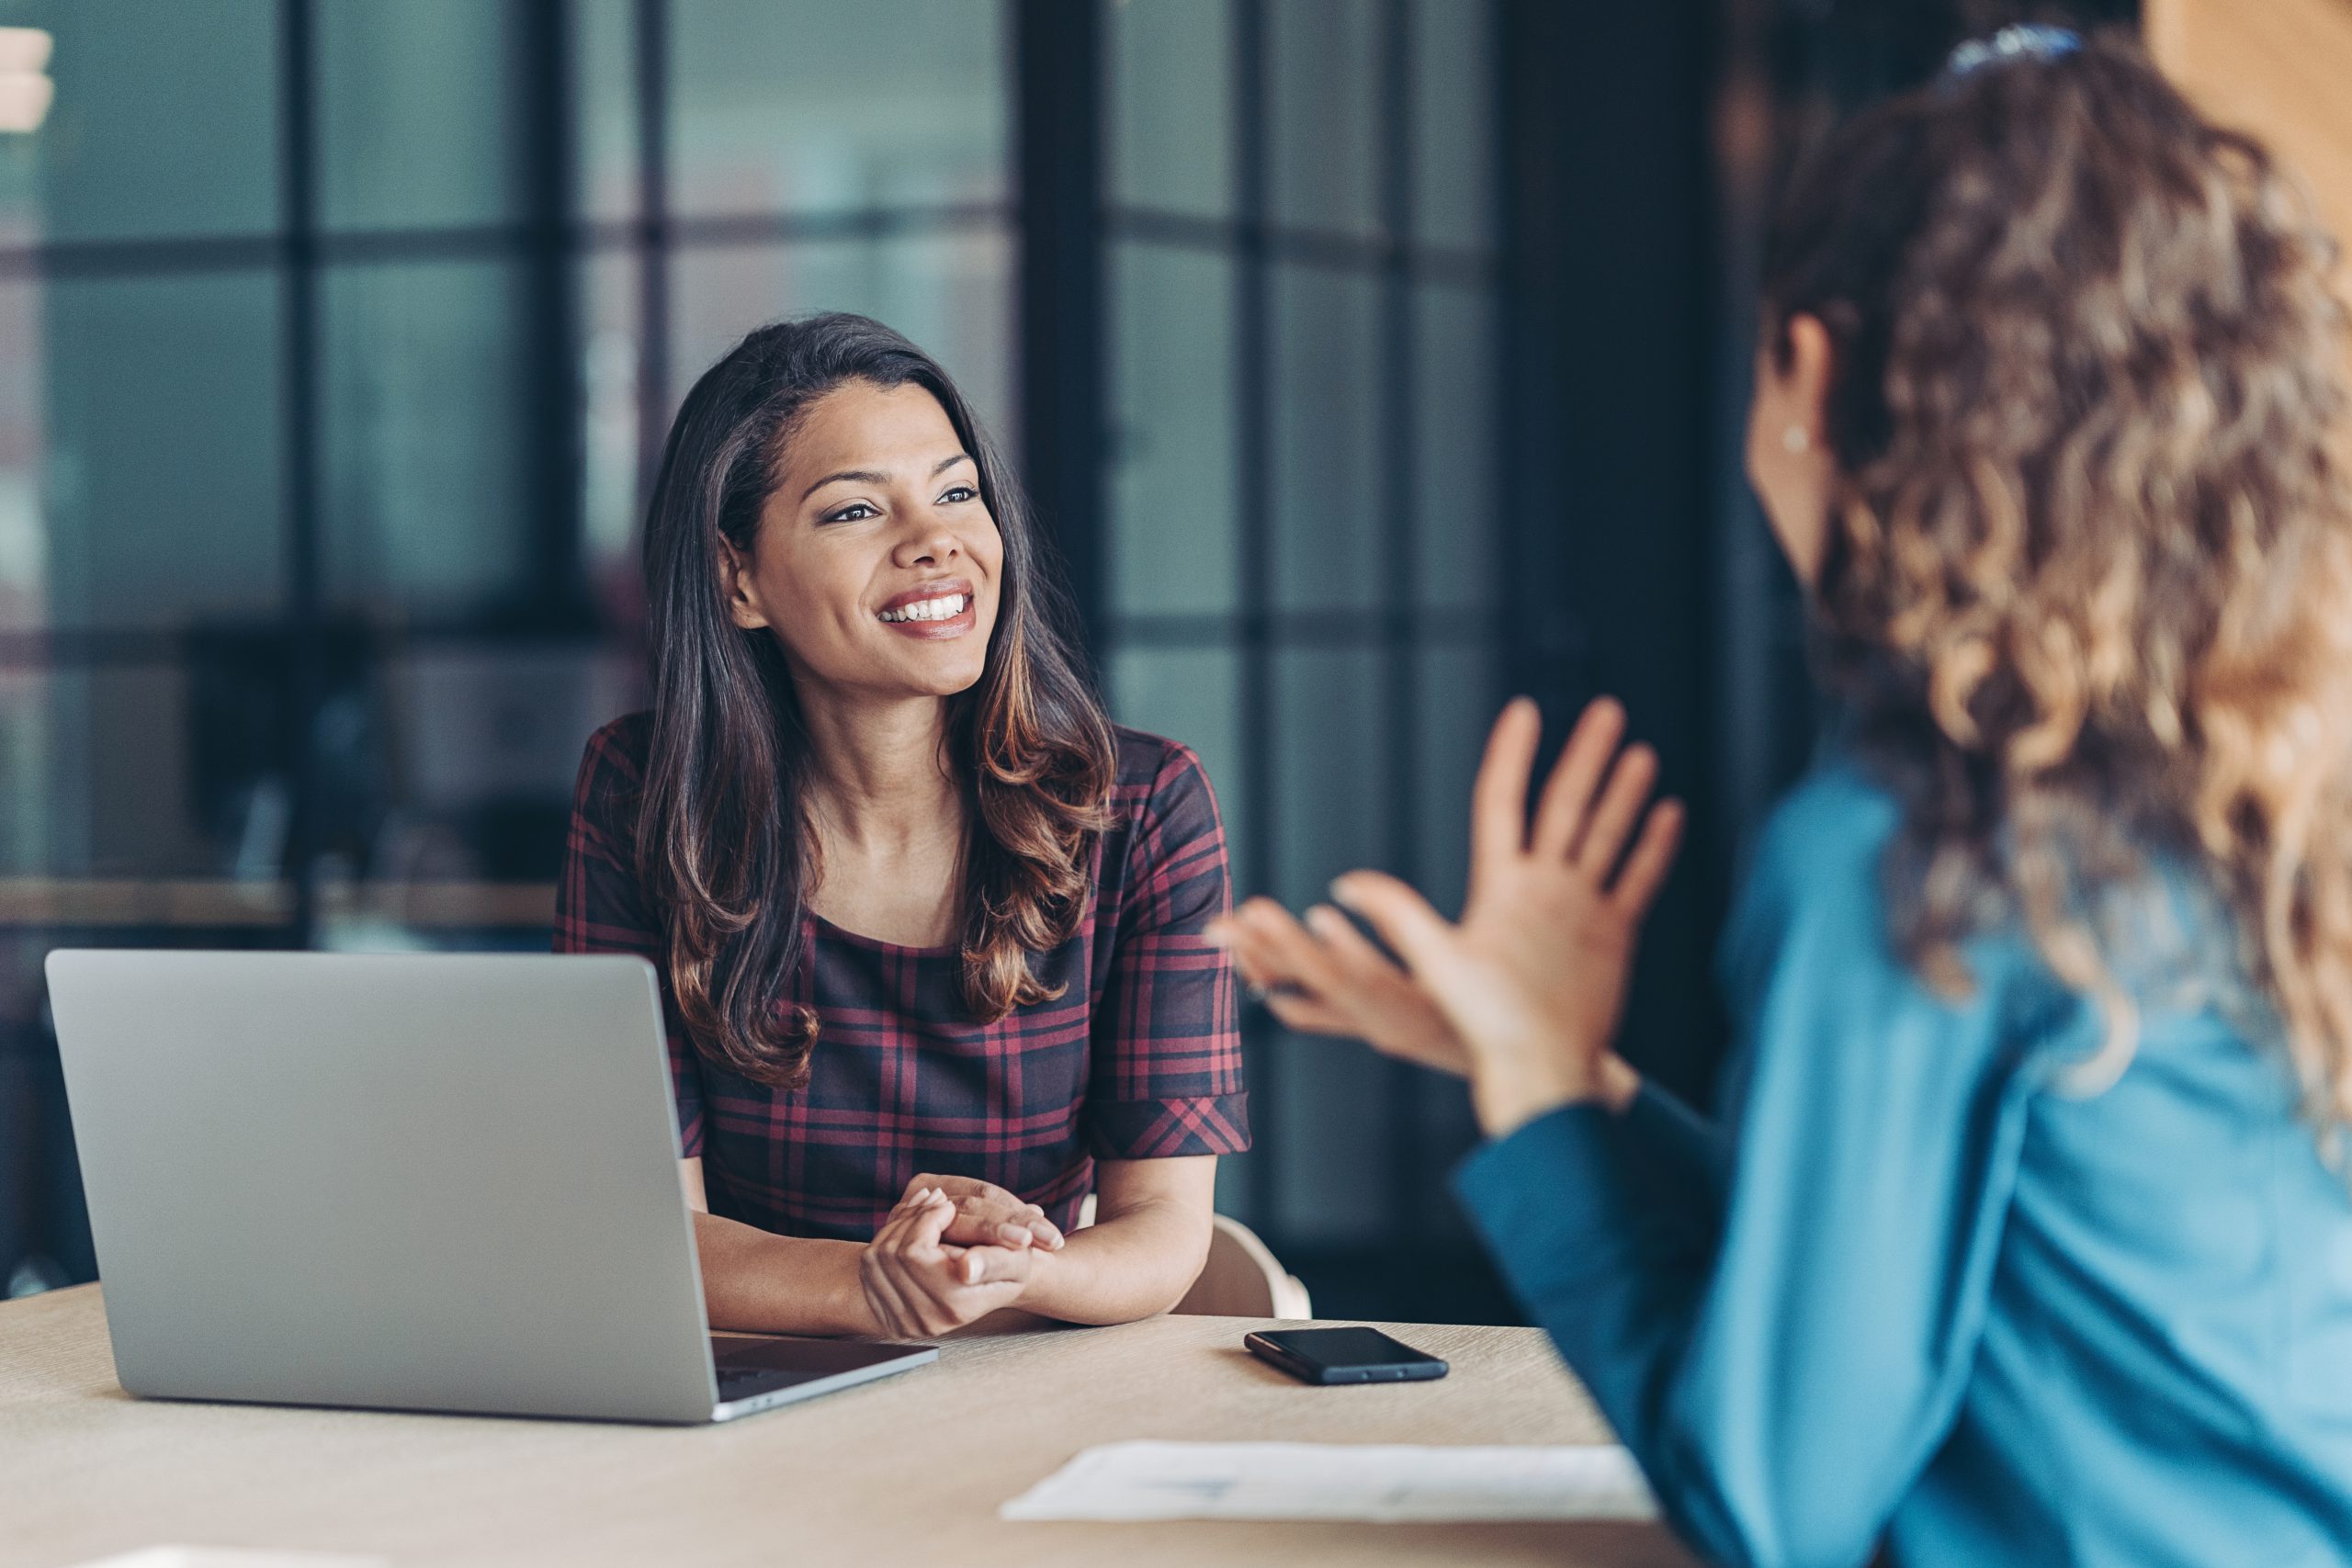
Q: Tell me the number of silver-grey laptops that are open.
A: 1